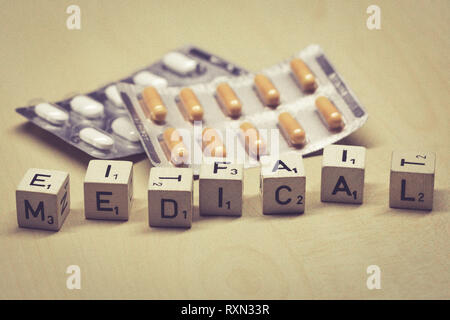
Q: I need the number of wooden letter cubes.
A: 7